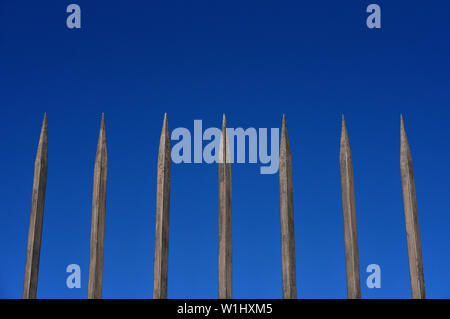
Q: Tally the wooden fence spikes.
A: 7